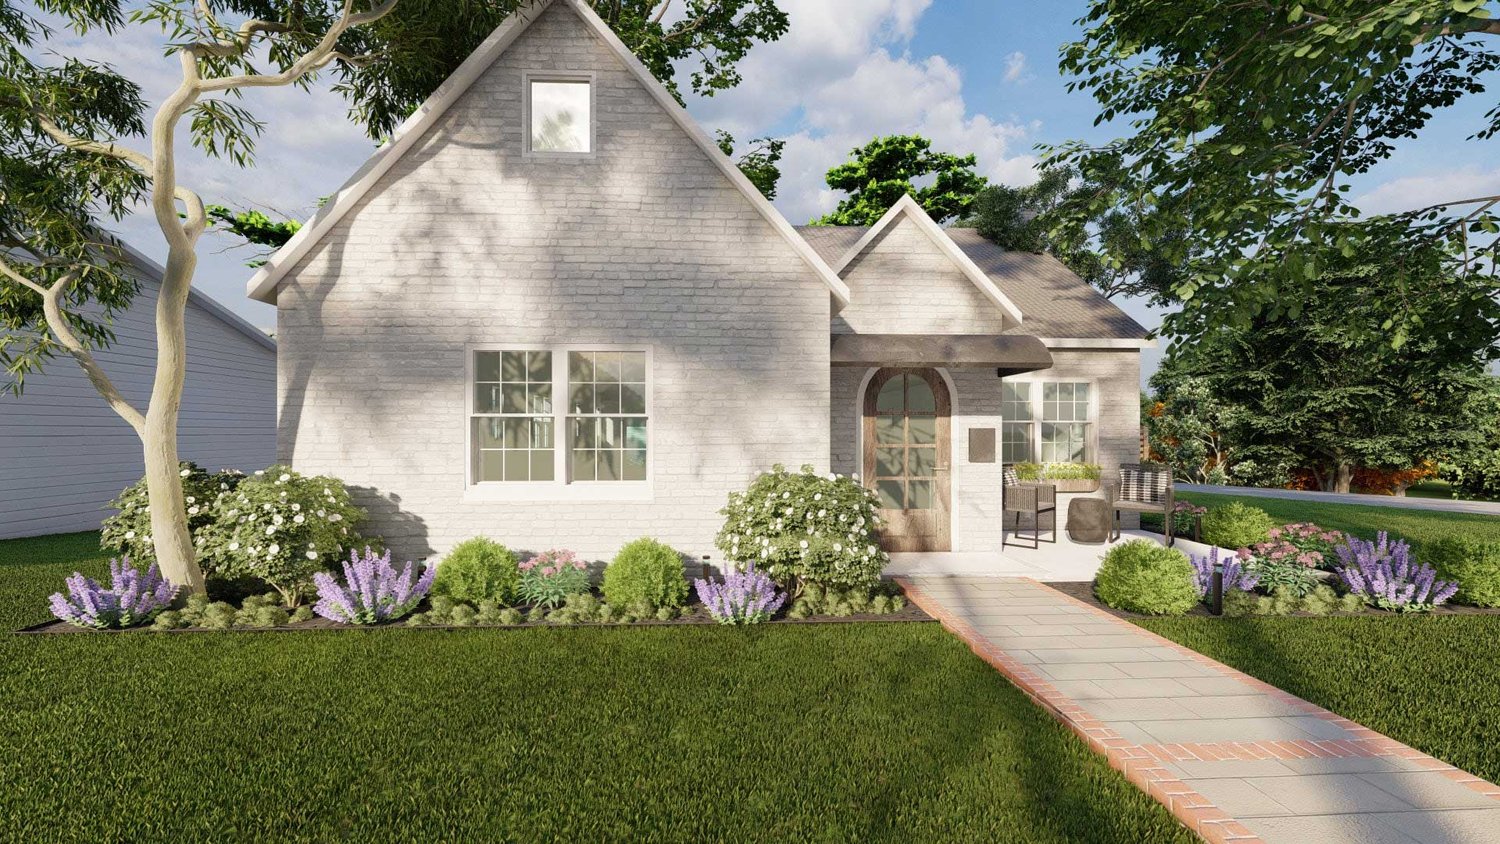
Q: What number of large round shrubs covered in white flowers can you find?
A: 3